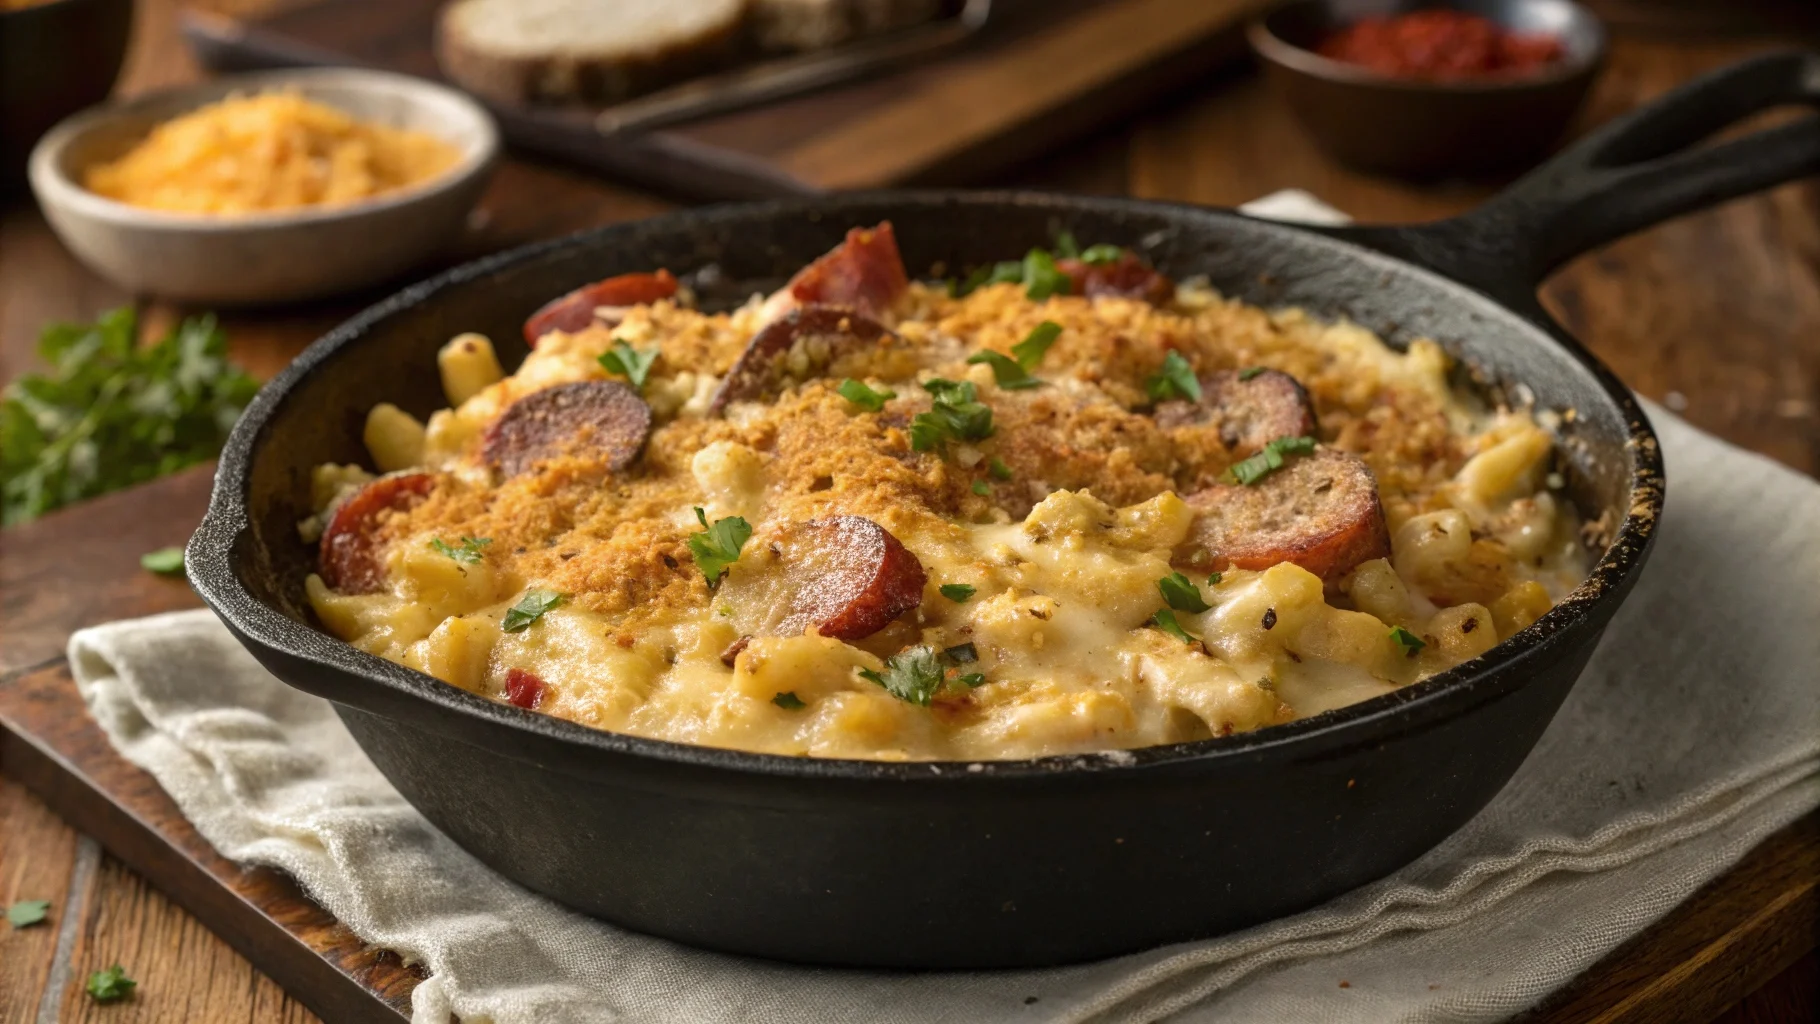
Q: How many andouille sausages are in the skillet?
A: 9